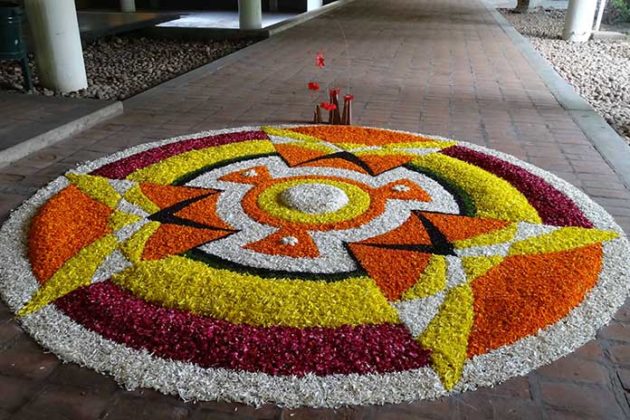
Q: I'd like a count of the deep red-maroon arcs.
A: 3